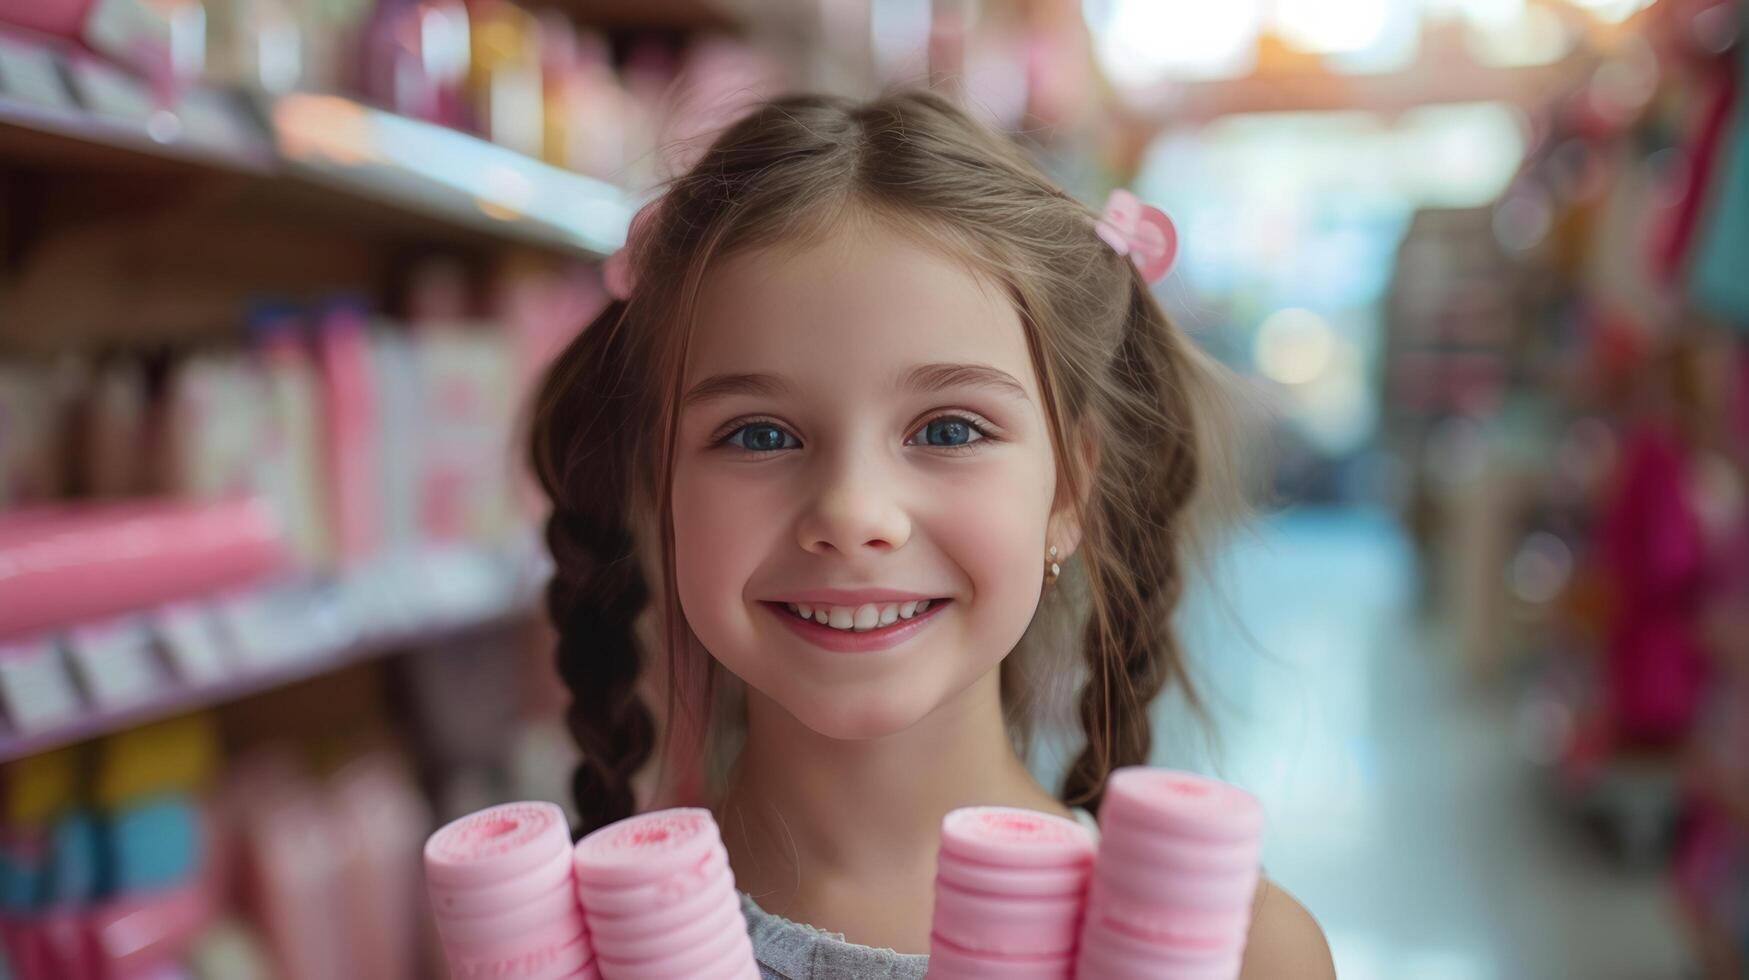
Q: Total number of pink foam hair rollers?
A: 4